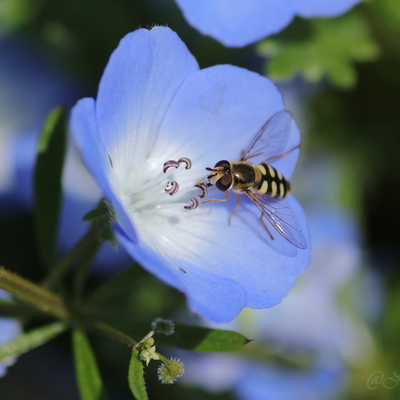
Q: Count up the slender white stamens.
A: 5